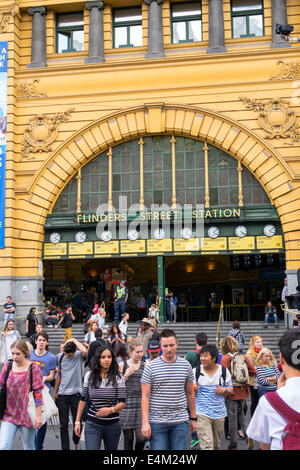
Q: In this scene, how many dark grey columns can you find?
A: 5